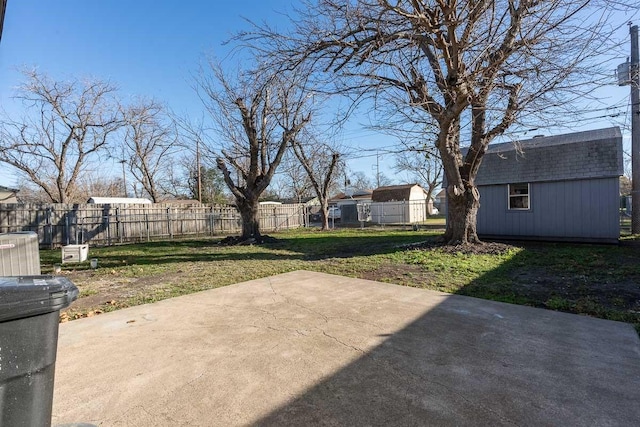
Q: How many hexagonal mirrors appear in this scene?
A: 0